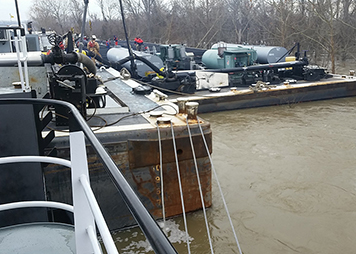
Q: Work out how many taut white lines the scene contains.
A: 4